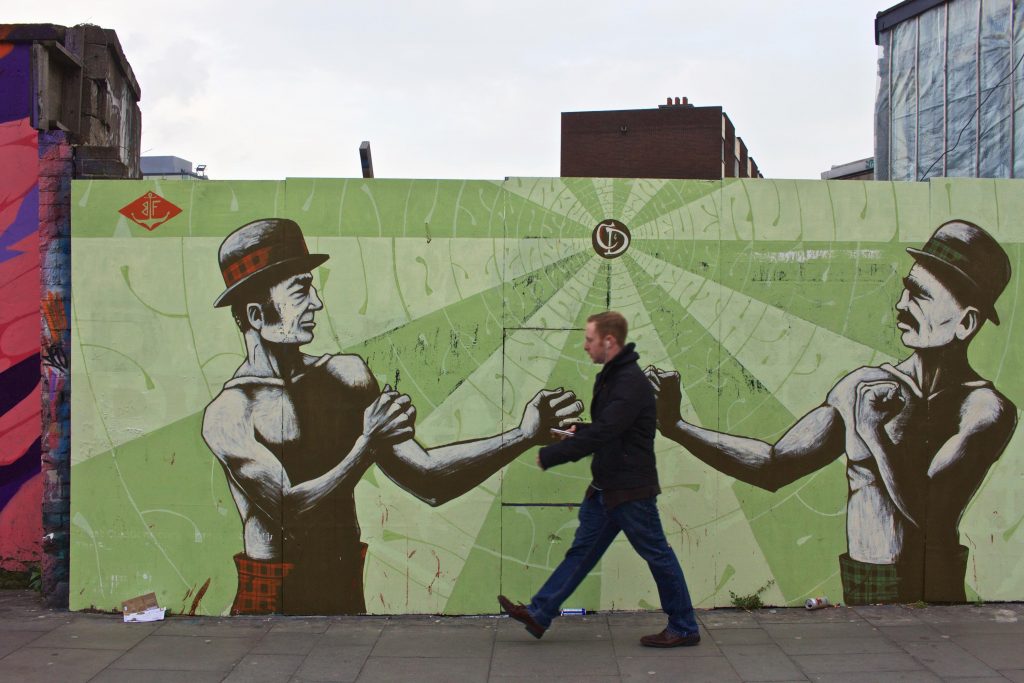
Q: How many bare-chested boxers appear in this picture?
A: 2